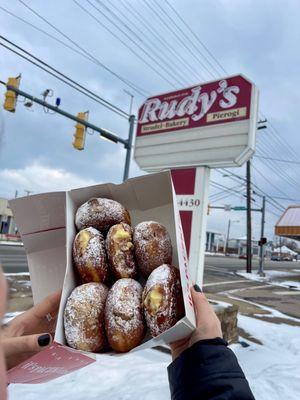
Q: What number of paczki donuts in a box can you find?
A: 7